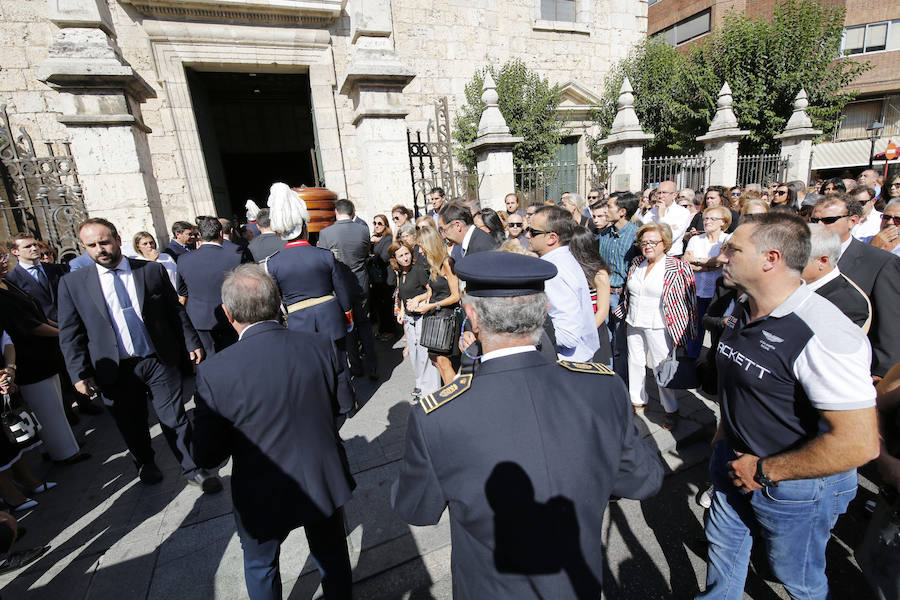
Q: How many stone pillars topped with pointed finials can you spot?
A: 4